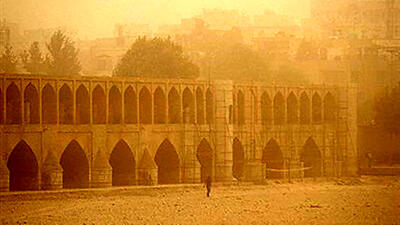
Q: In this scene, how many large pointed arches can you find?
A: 8